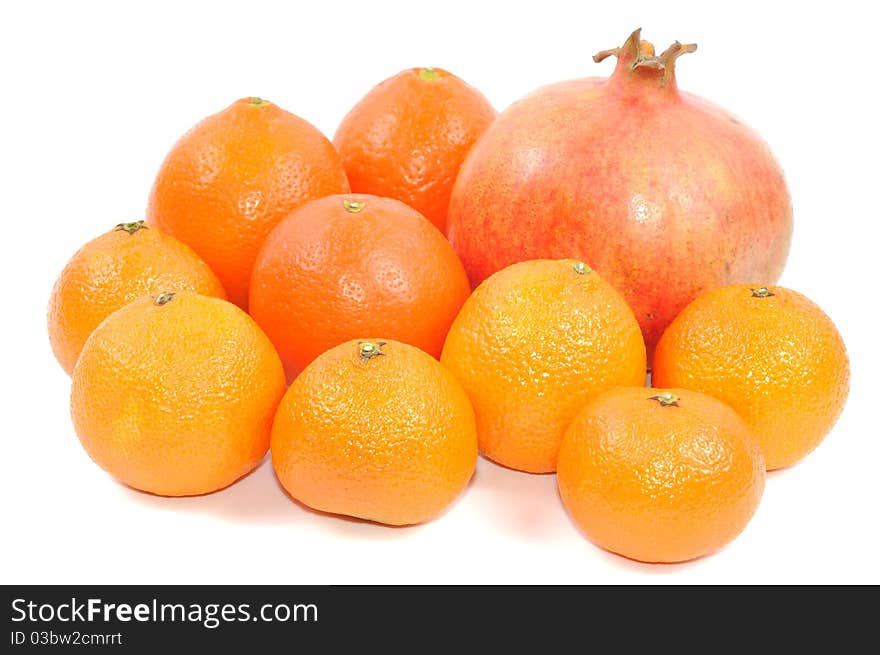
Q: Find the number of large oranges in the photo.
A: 3